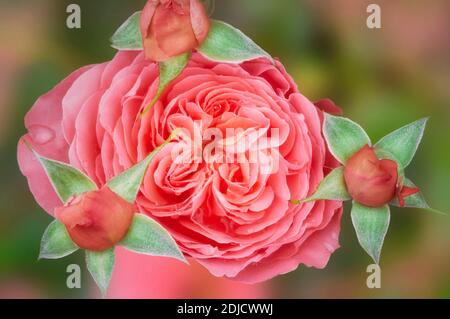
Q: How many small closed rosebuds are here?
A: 3